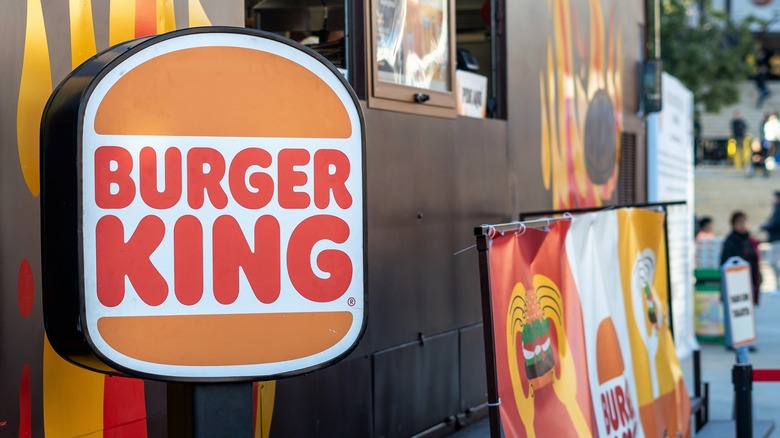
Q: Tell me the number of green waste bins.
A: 1